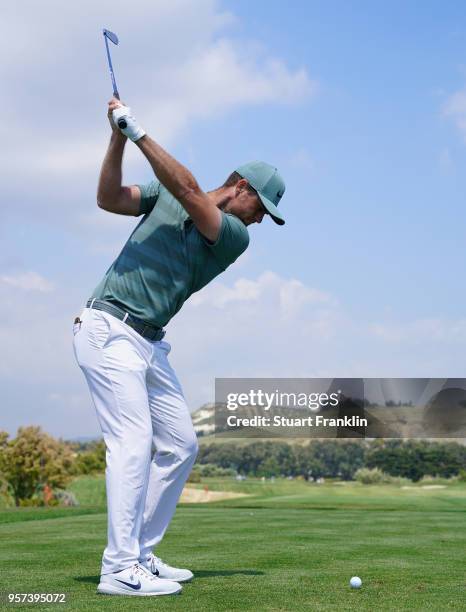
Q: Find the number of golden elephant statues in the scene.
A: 0